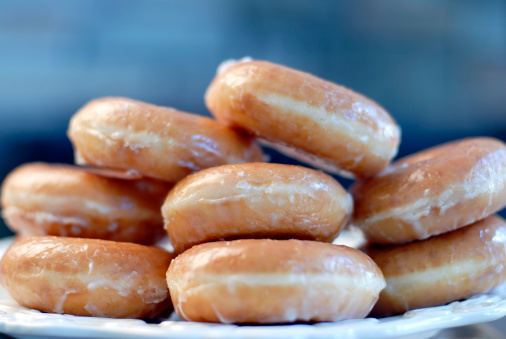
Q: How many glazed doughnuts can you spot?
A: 8